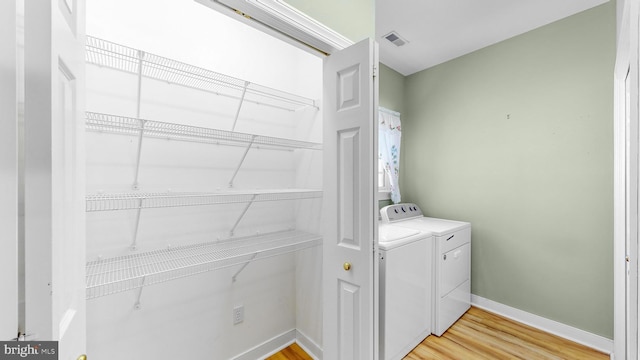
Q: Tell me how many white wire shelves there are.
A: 4